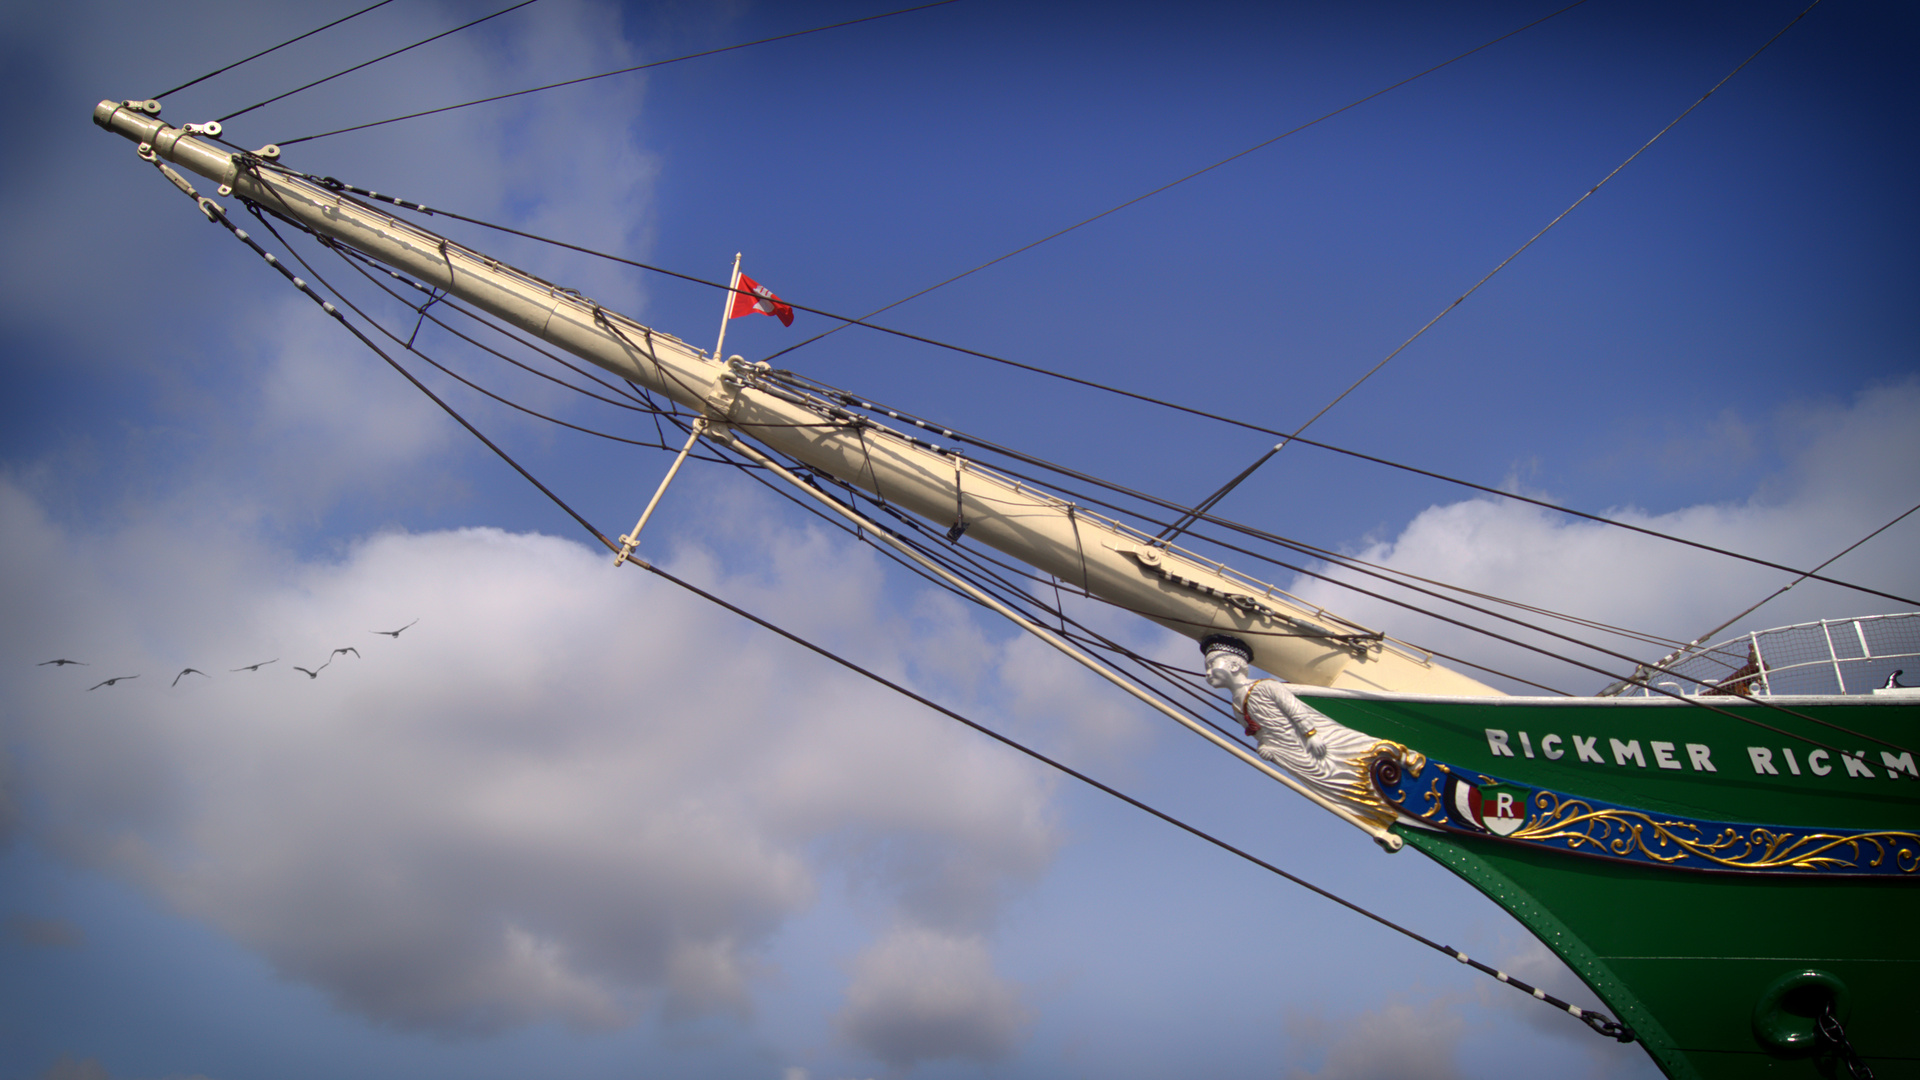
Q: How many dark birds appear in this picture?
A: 7